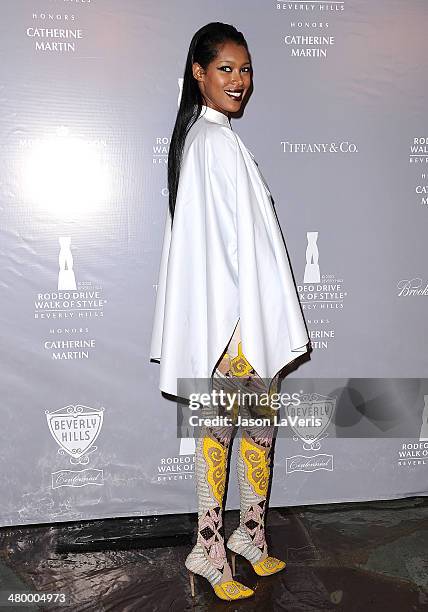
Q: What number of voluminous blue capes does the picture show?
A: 0